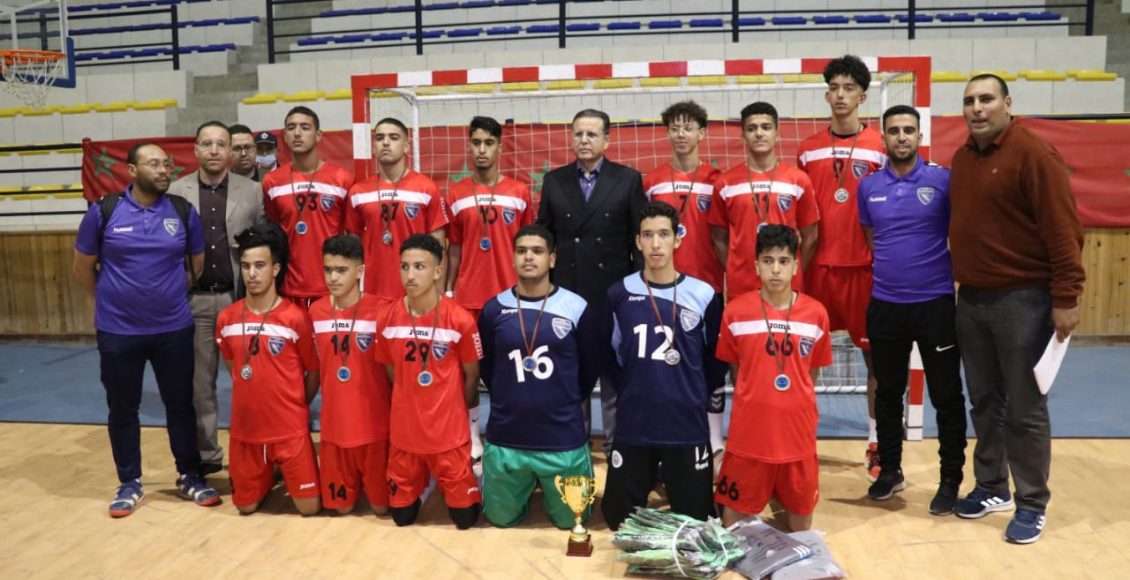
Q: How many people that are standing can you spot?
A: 13